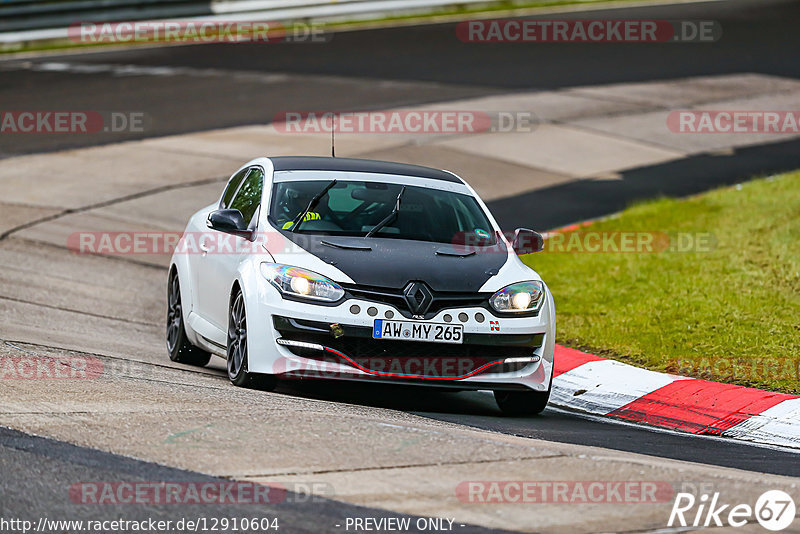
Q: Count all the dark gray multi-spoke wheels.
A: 2